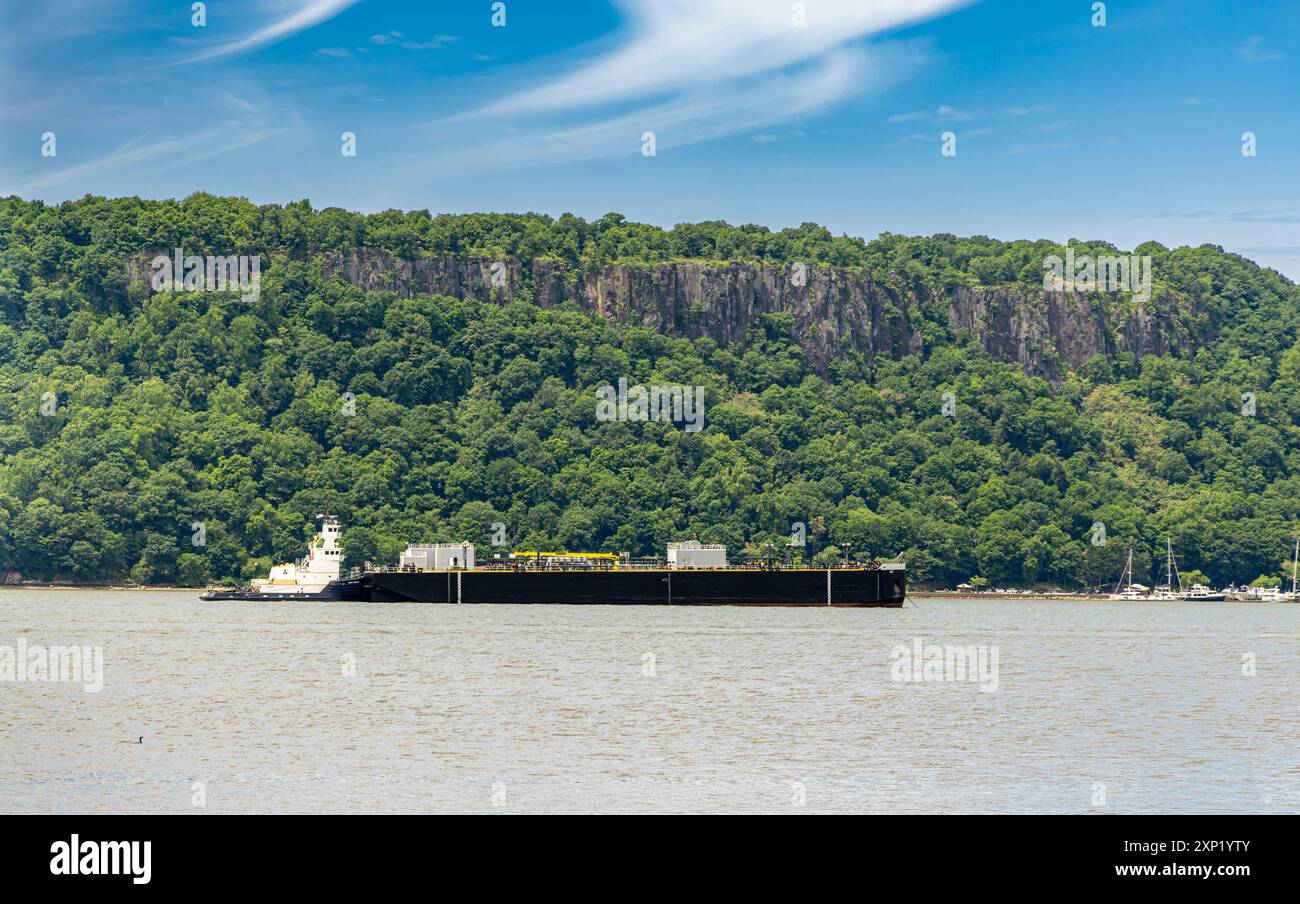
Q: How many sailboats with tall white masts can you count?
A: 3